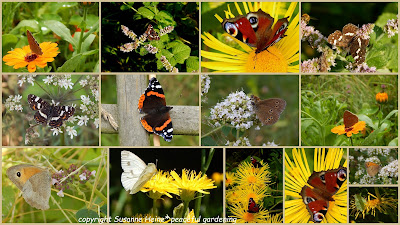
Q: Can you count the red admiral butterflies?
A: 1